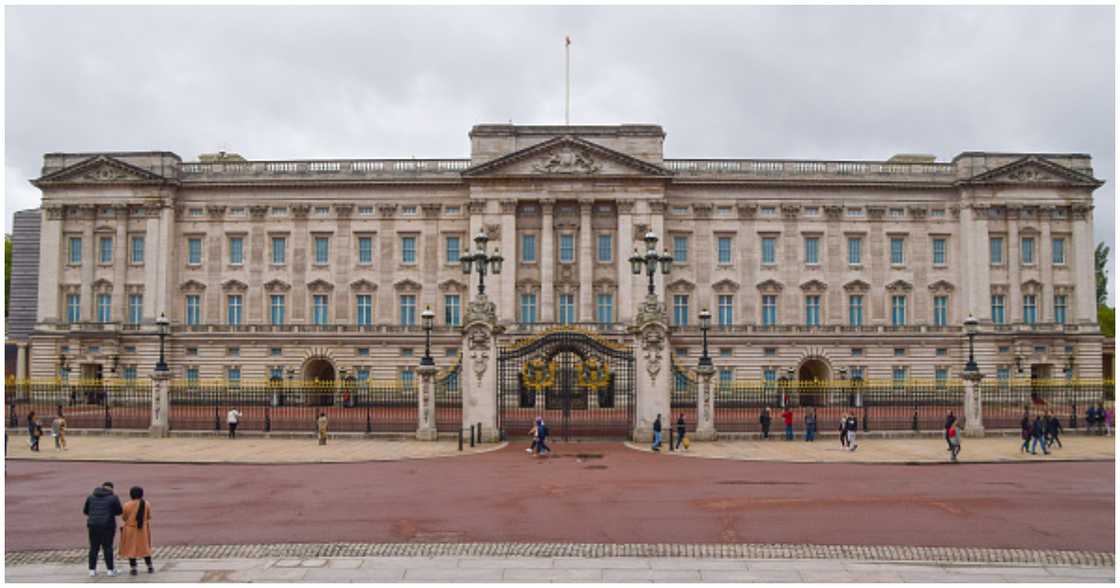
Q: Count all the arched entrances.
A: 3